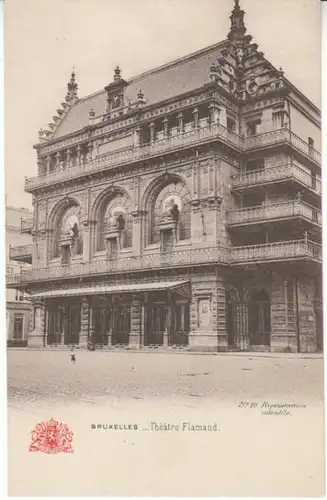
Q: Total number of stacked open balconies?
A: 4